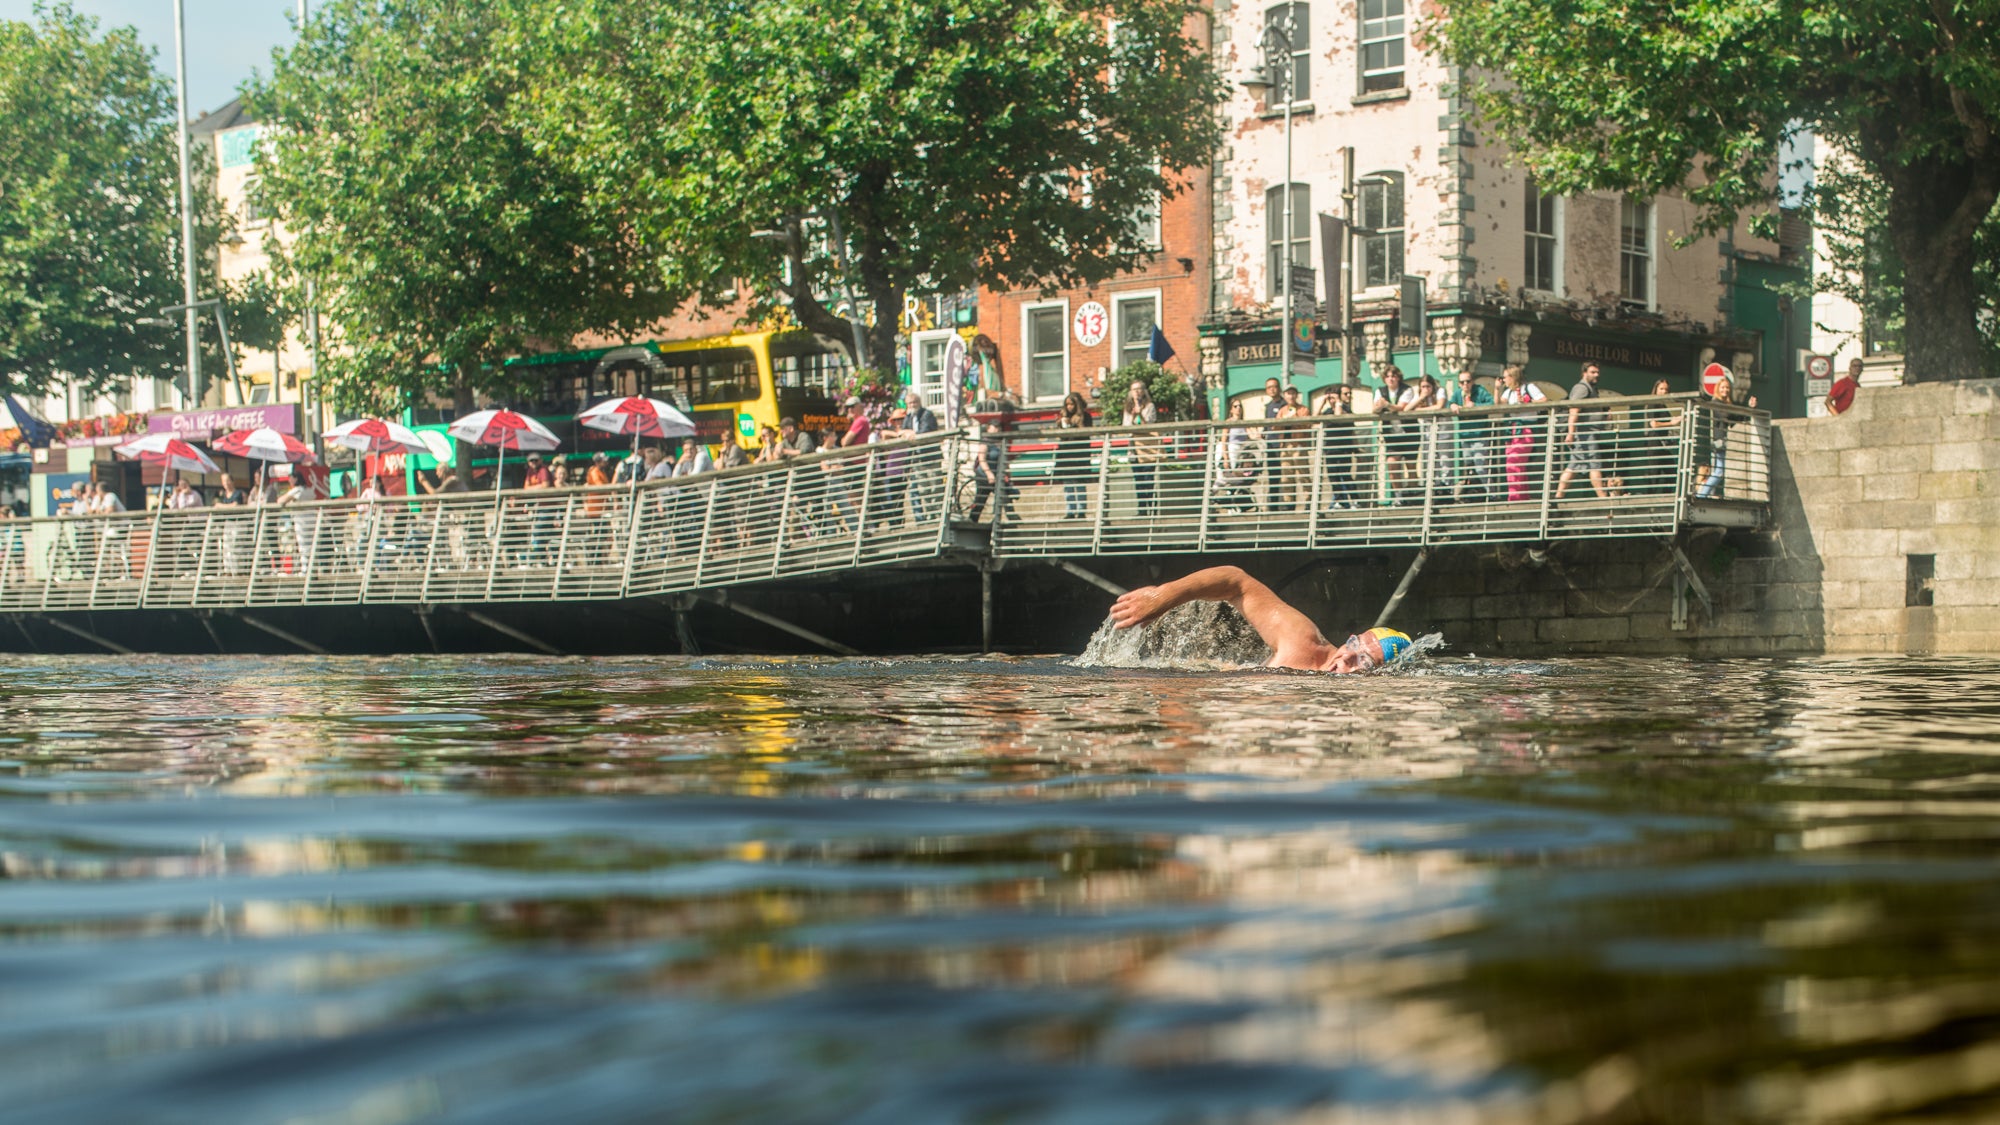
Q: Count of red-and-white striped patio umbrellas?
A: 5